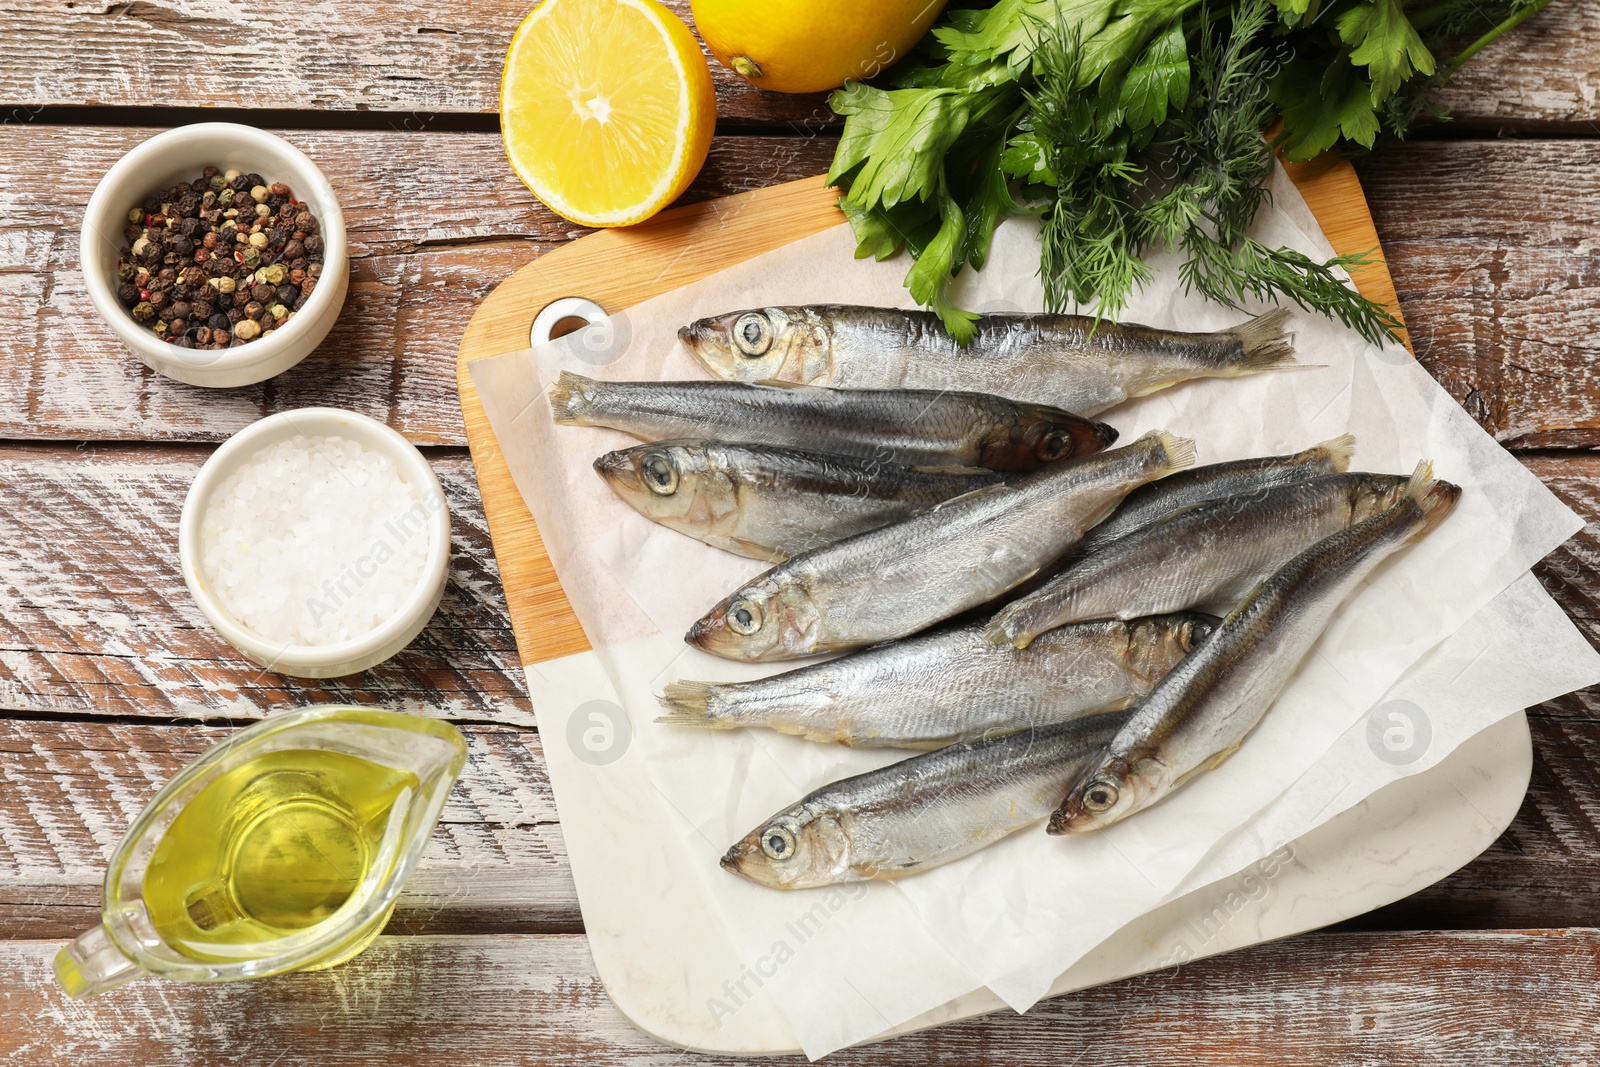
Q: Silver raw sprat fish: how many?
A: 9